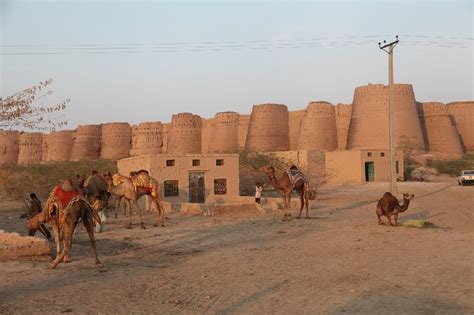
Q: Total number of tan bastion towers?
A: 13